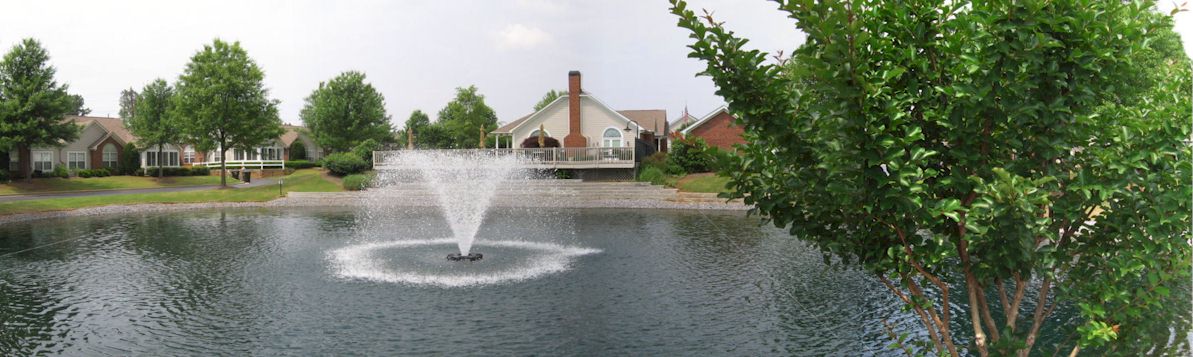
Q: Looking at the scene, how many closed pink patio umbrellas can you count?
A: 0